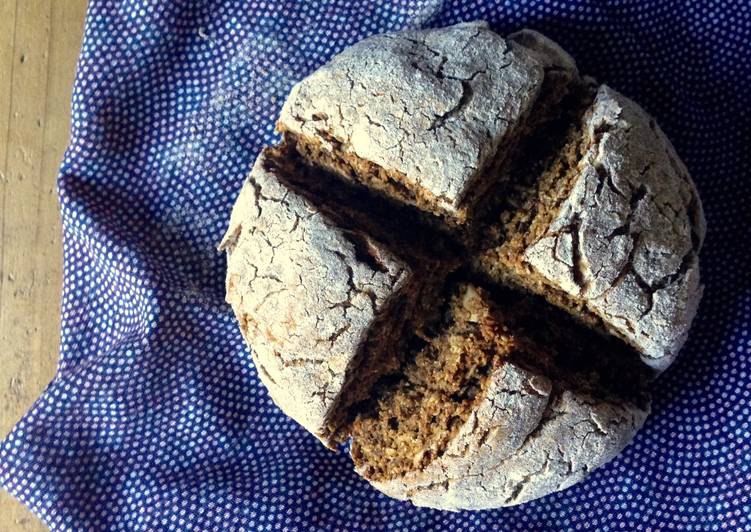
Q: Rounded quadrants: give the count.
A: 4